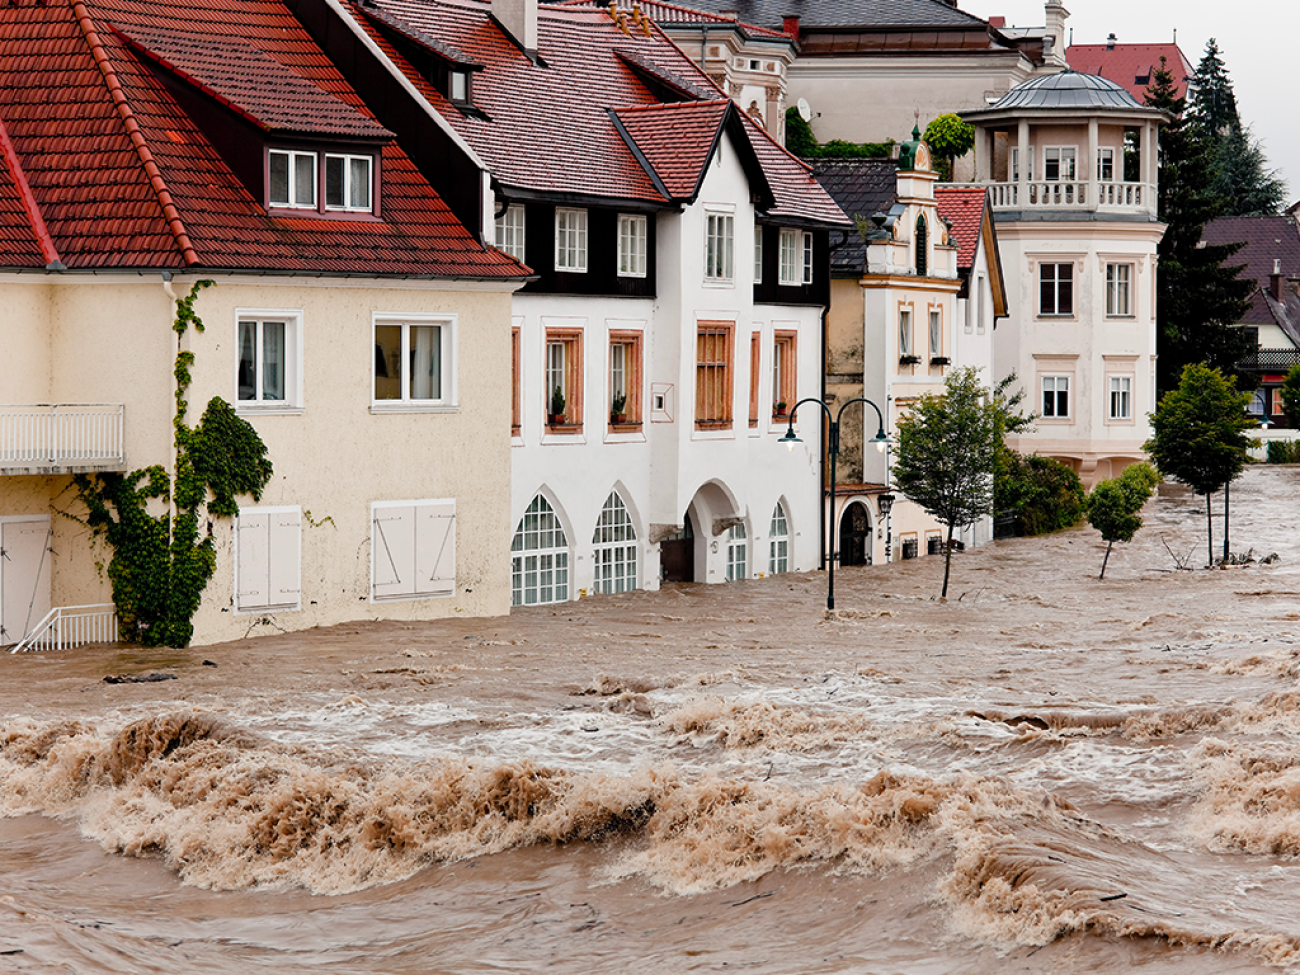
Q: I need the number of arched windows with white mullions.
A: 4